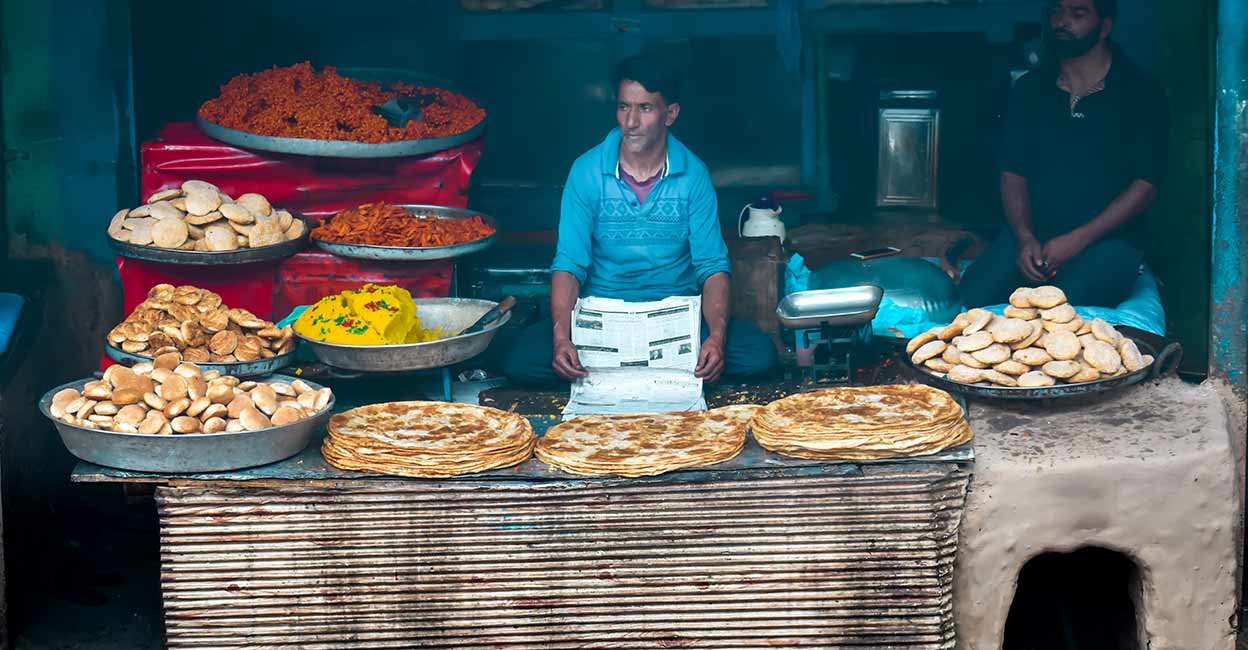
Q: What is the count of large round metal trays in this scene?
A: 7